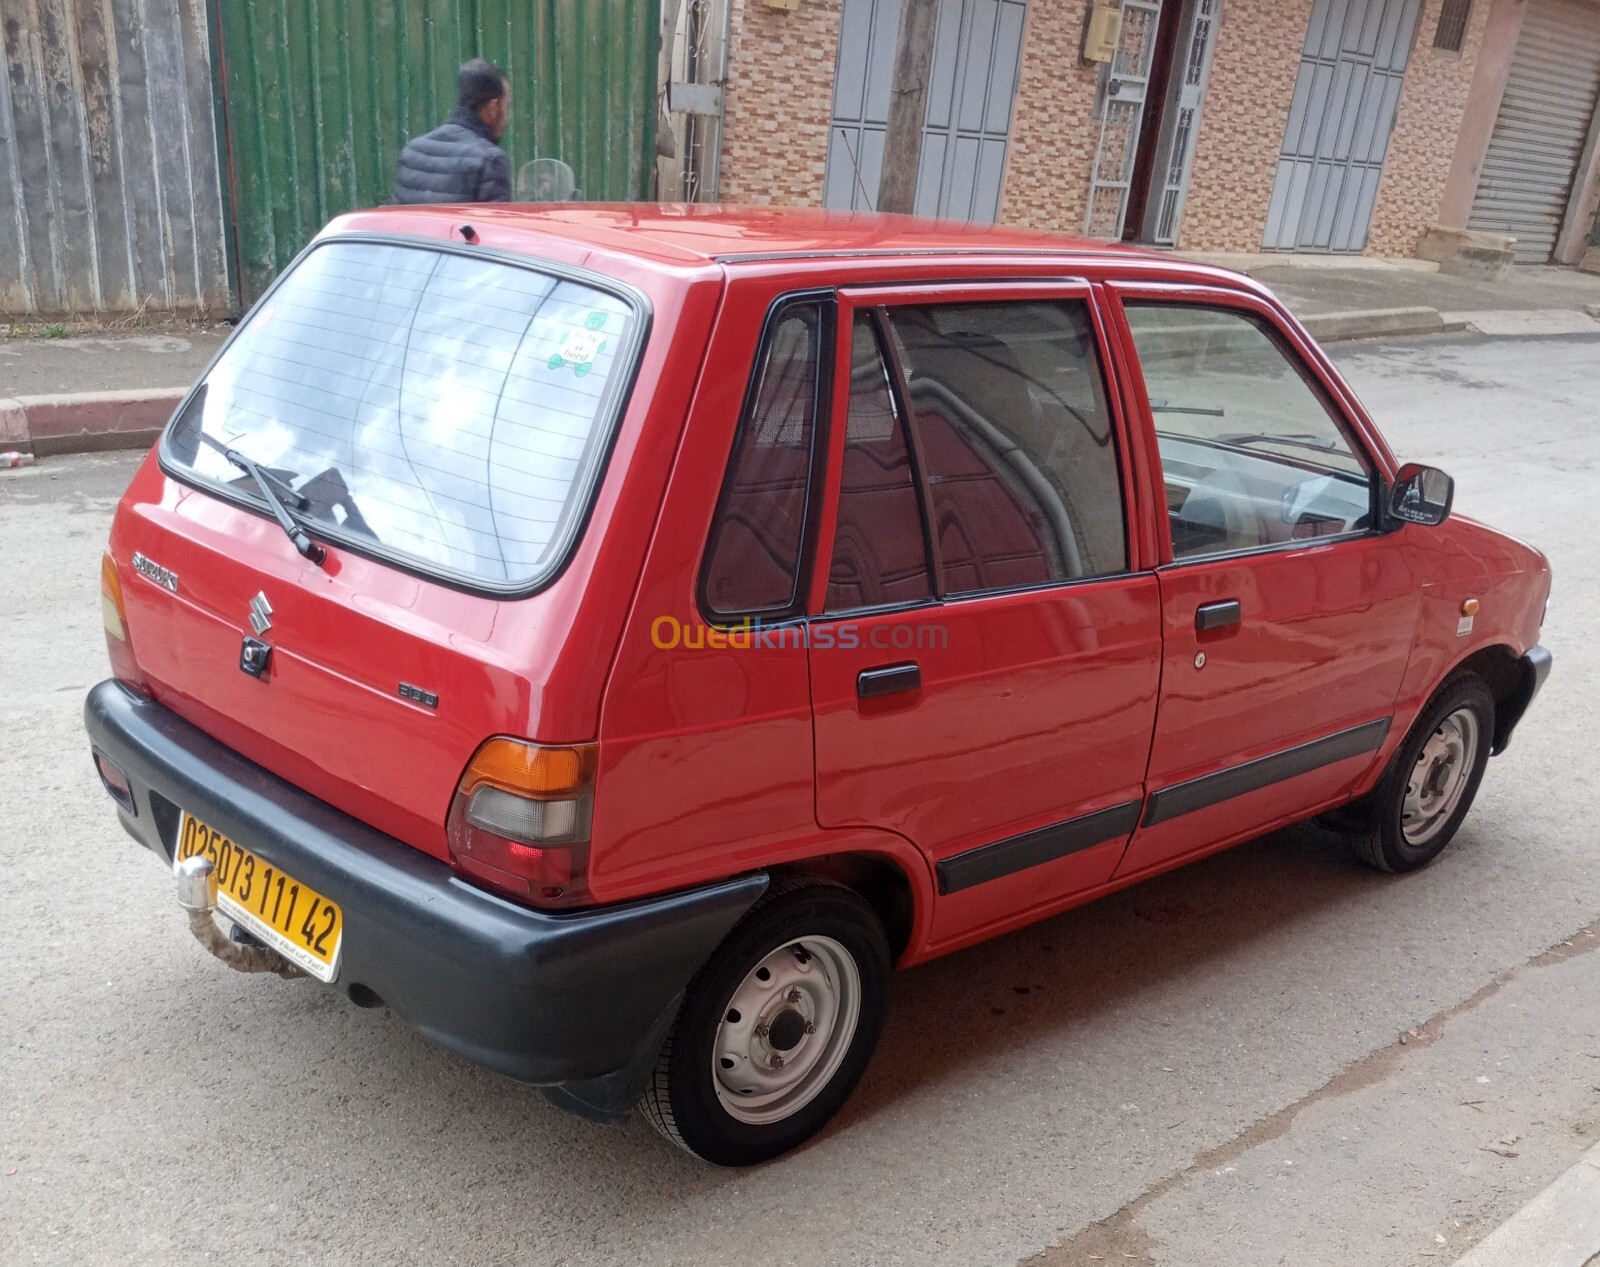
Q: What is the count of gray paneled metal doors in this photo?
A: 2